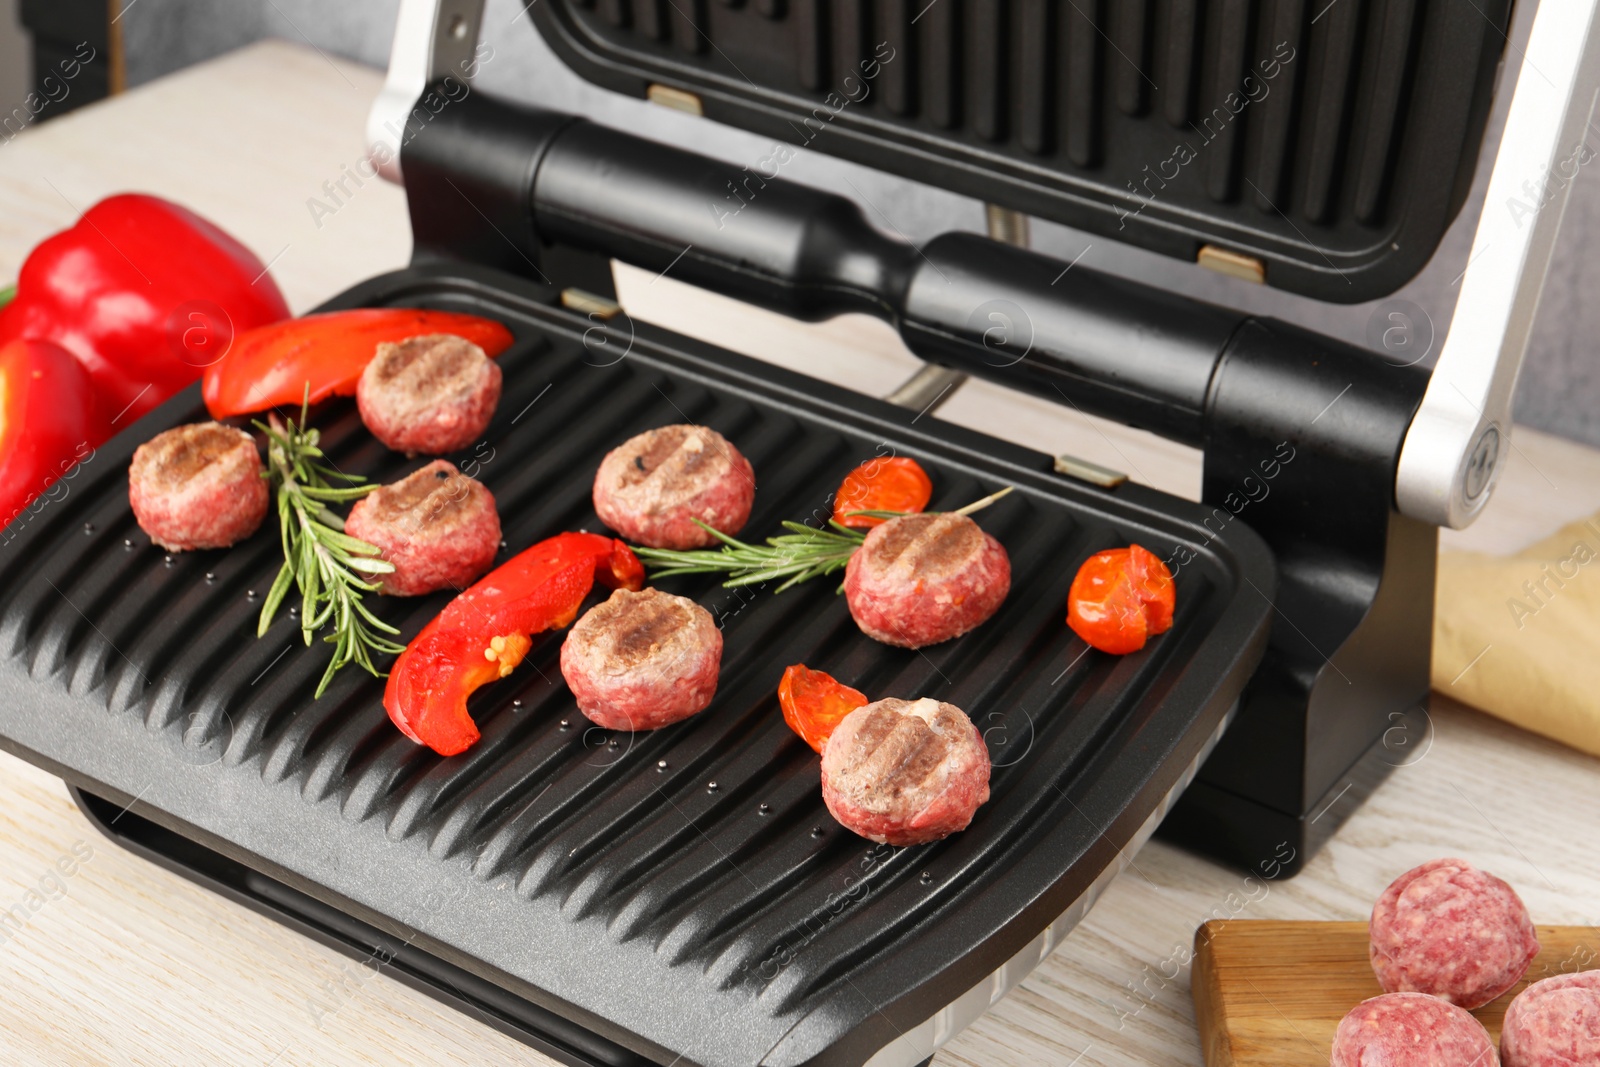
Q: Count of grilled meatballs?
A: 7